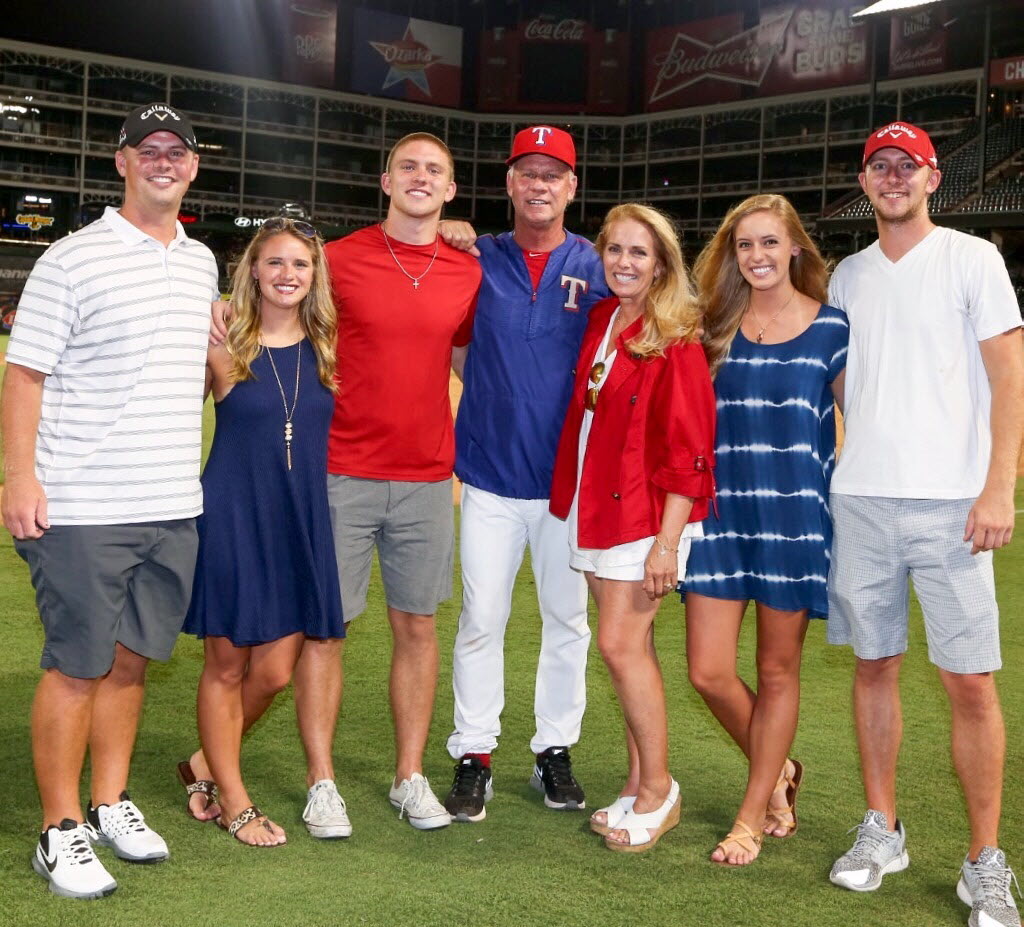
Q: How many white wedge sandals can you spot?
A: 2